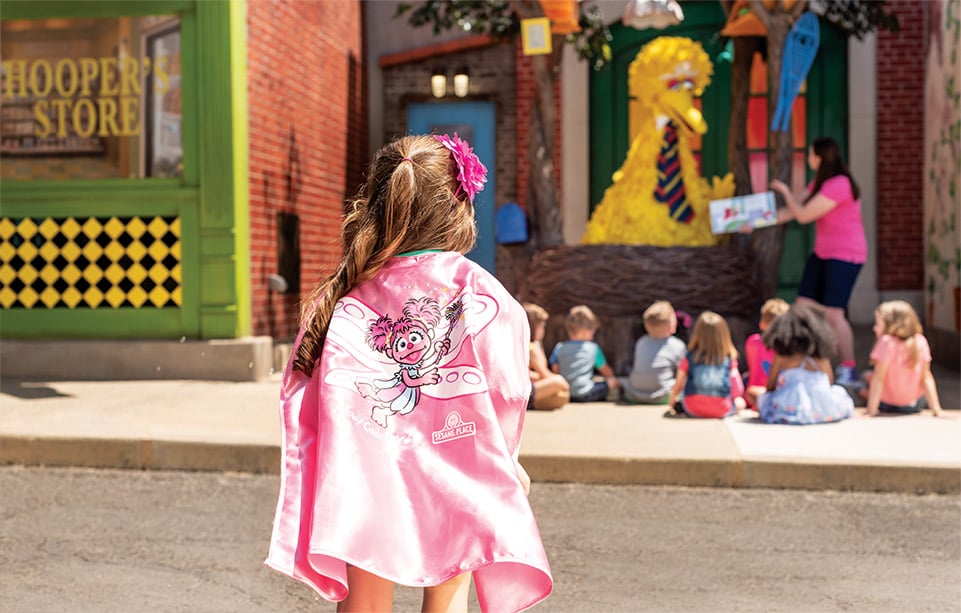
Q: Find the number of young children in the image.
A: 8